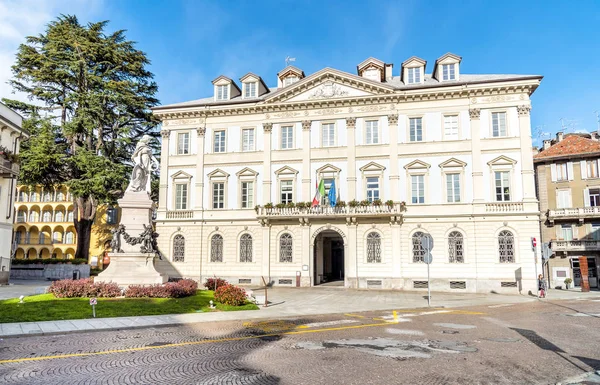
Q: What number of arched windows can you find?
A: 8